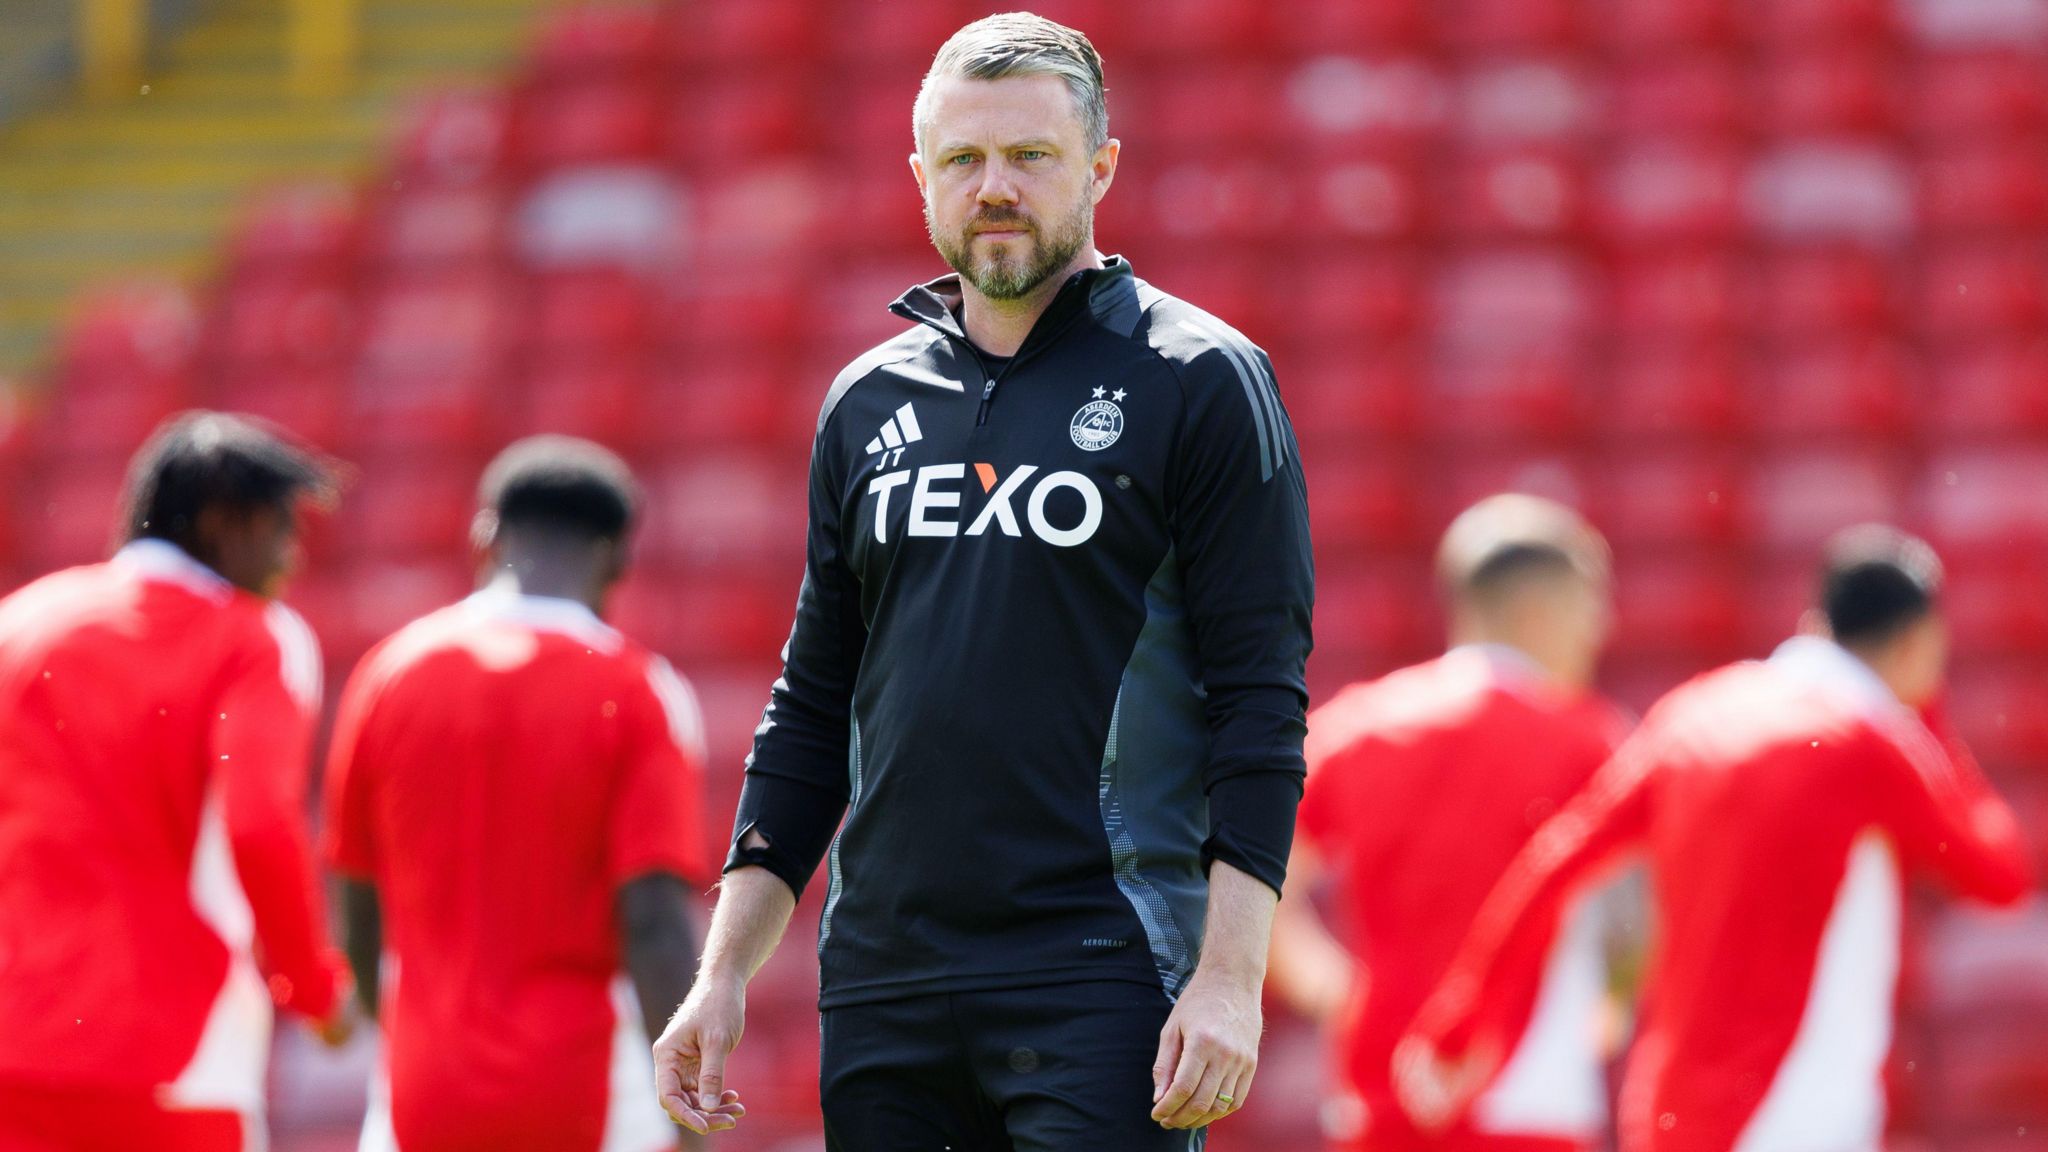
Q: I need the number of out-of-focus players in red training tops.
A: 4